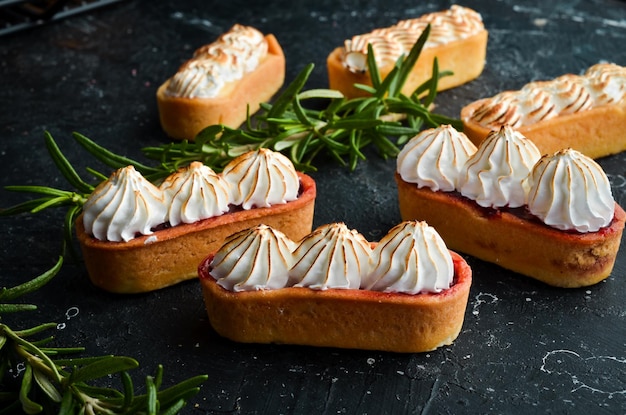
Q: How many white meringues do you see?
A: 9